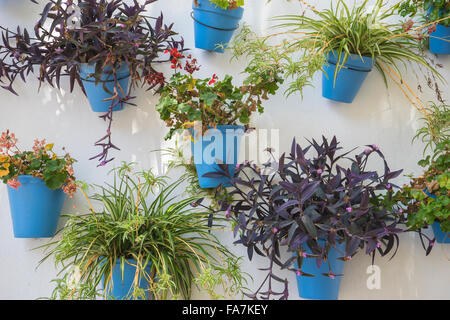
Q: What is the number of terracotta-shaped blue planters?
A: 9